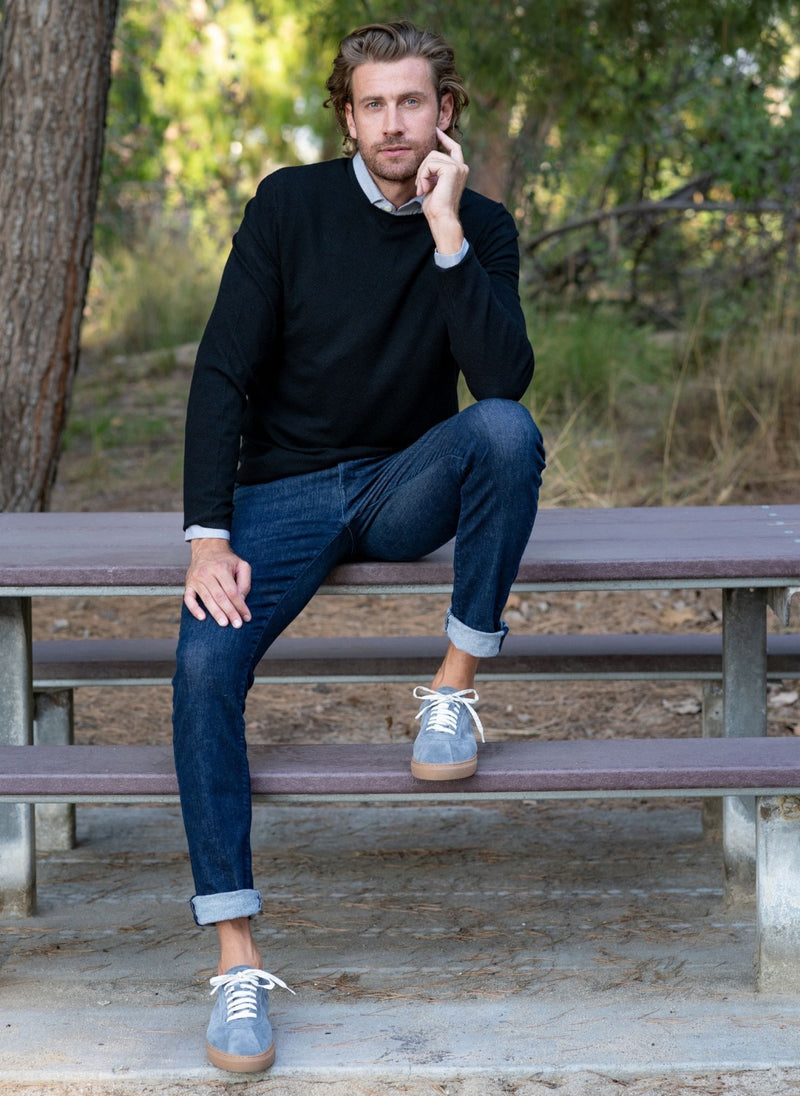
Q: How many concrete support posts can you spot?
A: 5